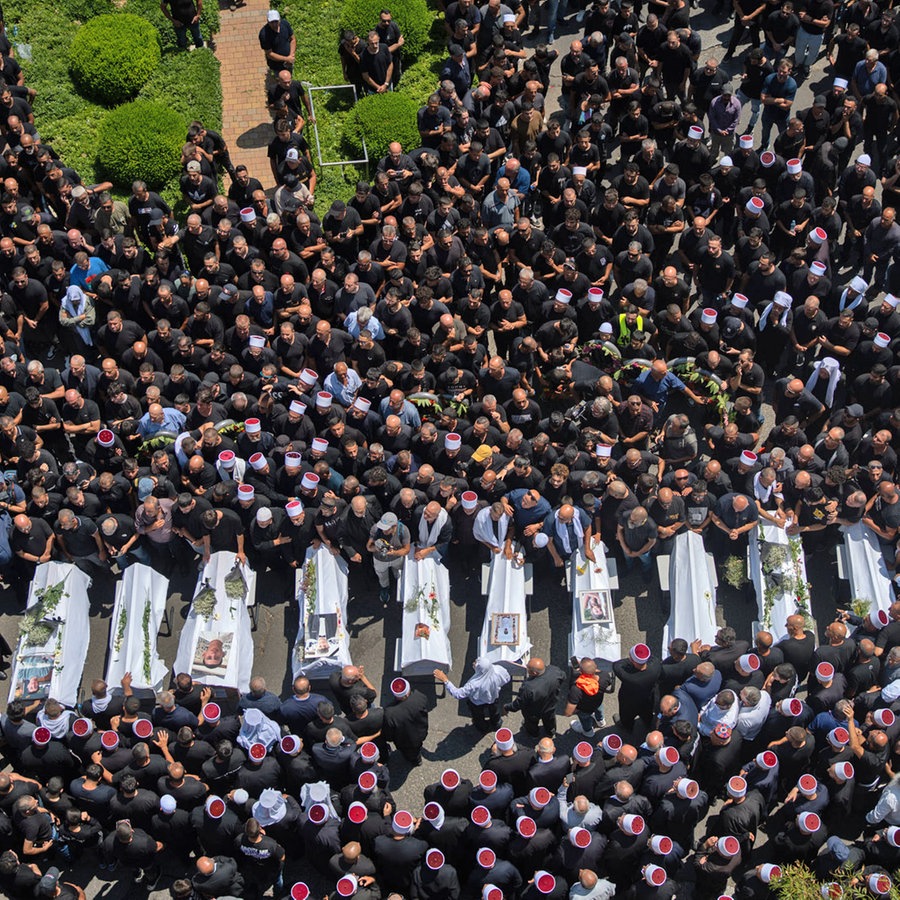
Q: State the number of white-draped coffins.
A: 10